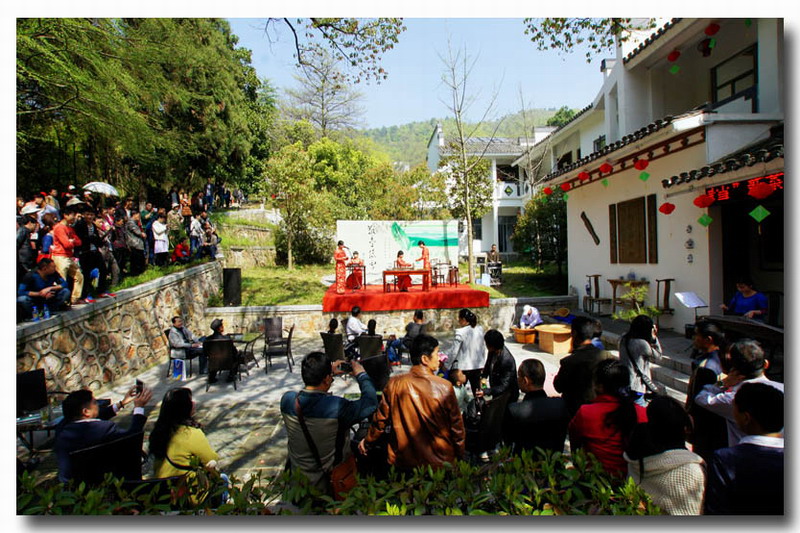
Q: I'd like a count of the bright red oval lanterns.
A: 10